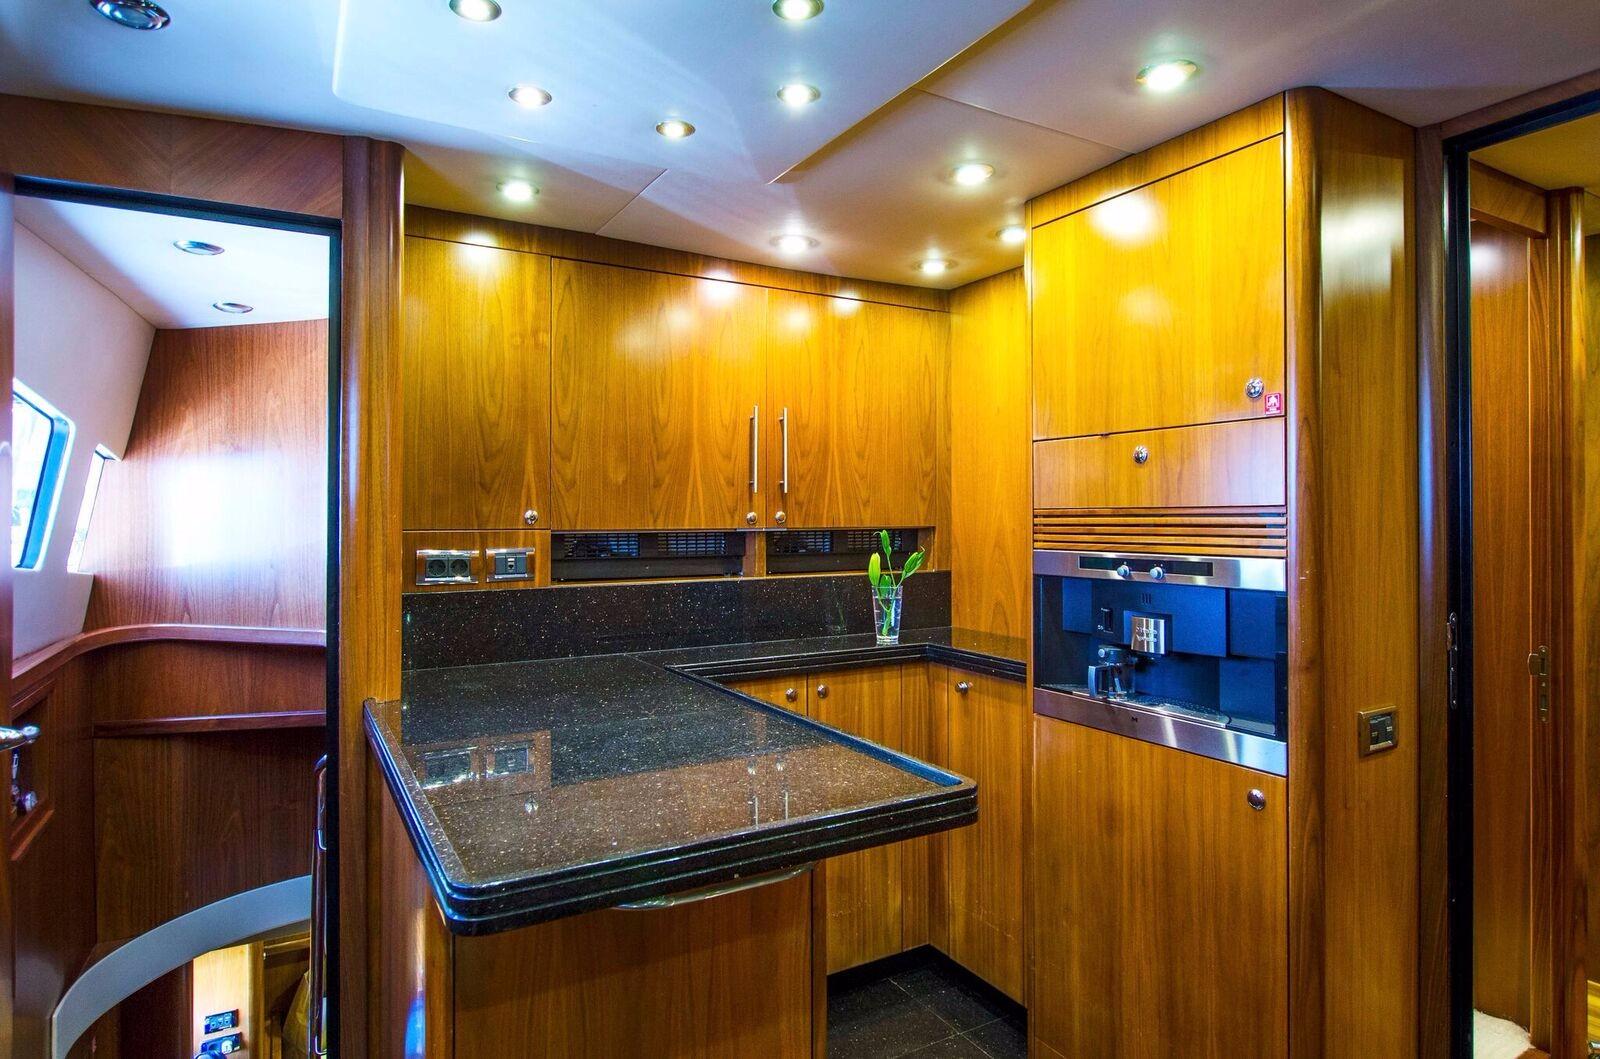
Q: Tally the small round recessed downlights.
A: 14